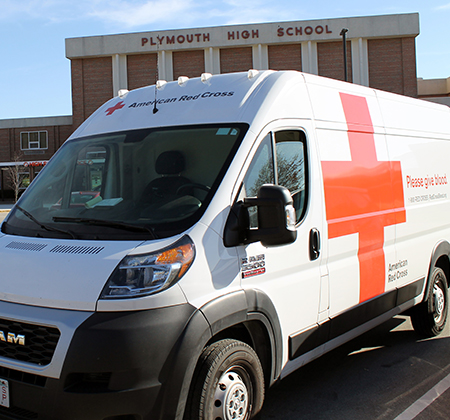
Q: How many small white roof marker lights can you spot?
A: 5